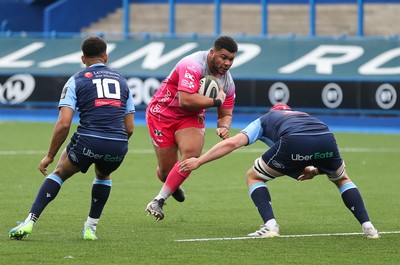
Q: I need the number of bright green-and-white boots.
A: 2